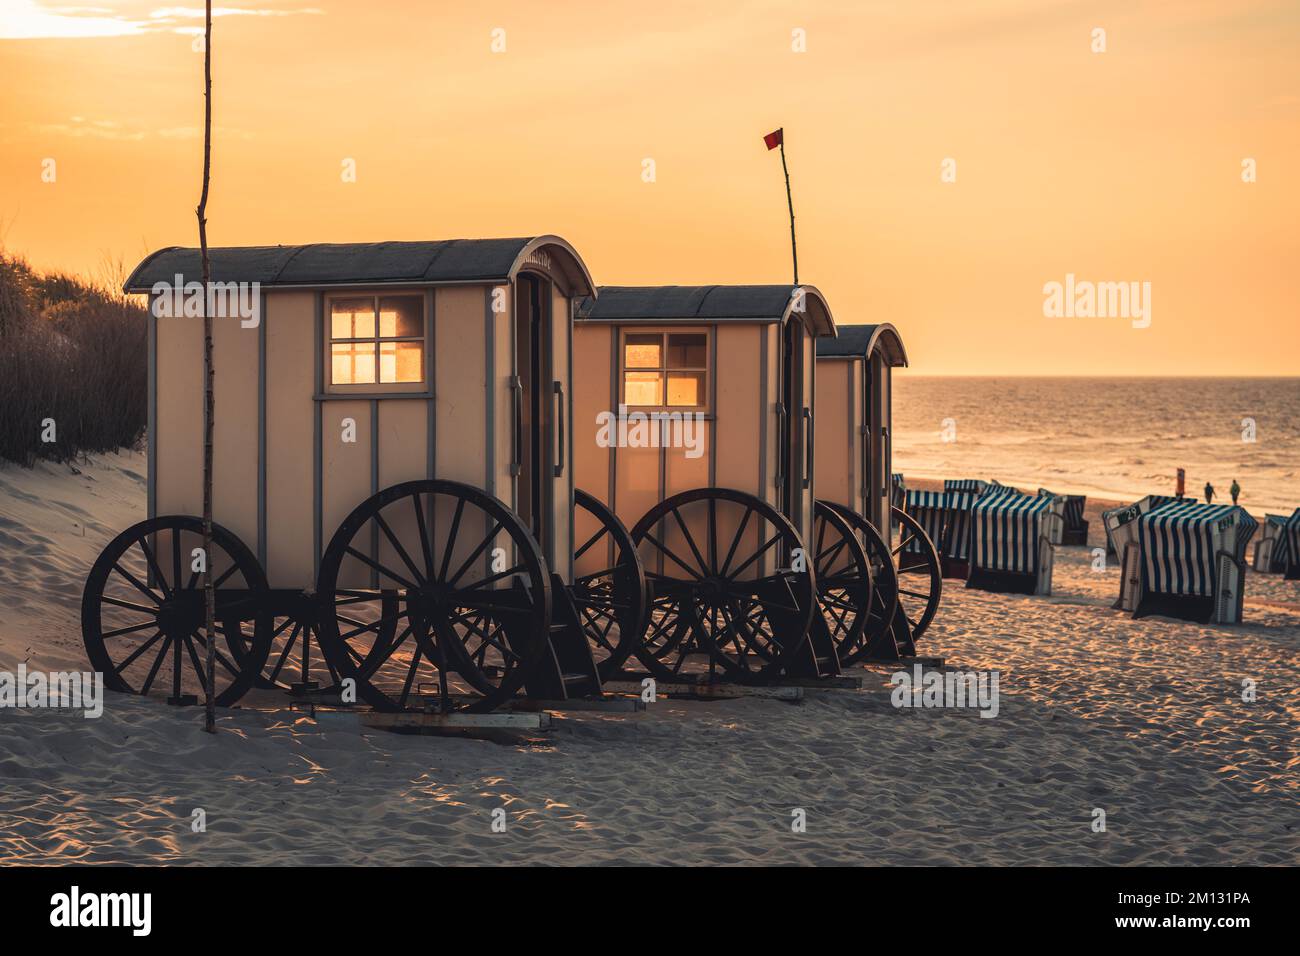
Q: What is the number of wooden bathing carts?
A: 3